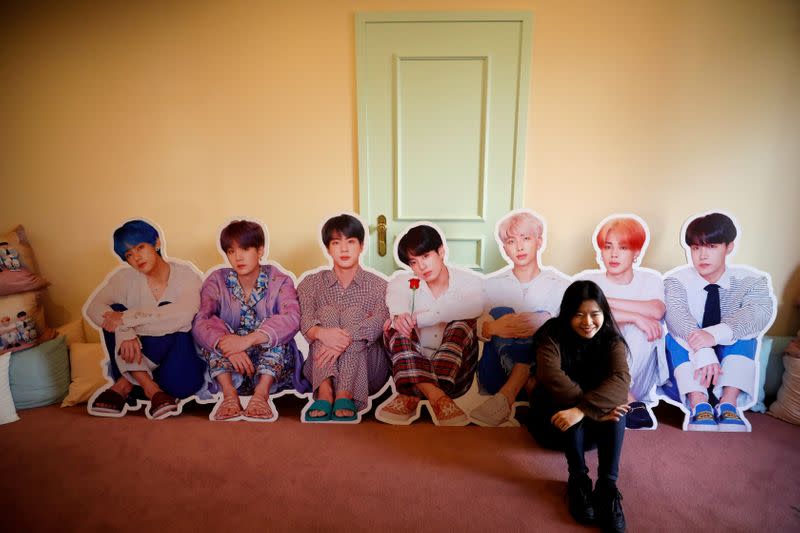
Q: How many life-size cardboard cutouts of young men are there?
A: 7